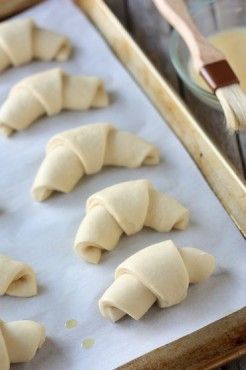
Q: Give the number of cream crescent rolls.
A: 7